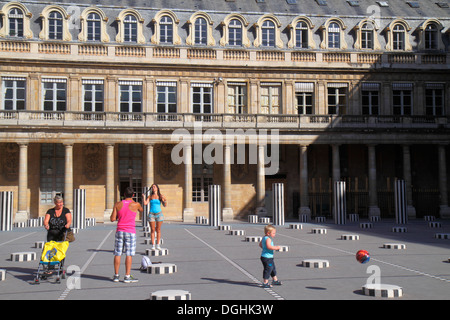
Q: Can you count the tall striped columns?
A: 7